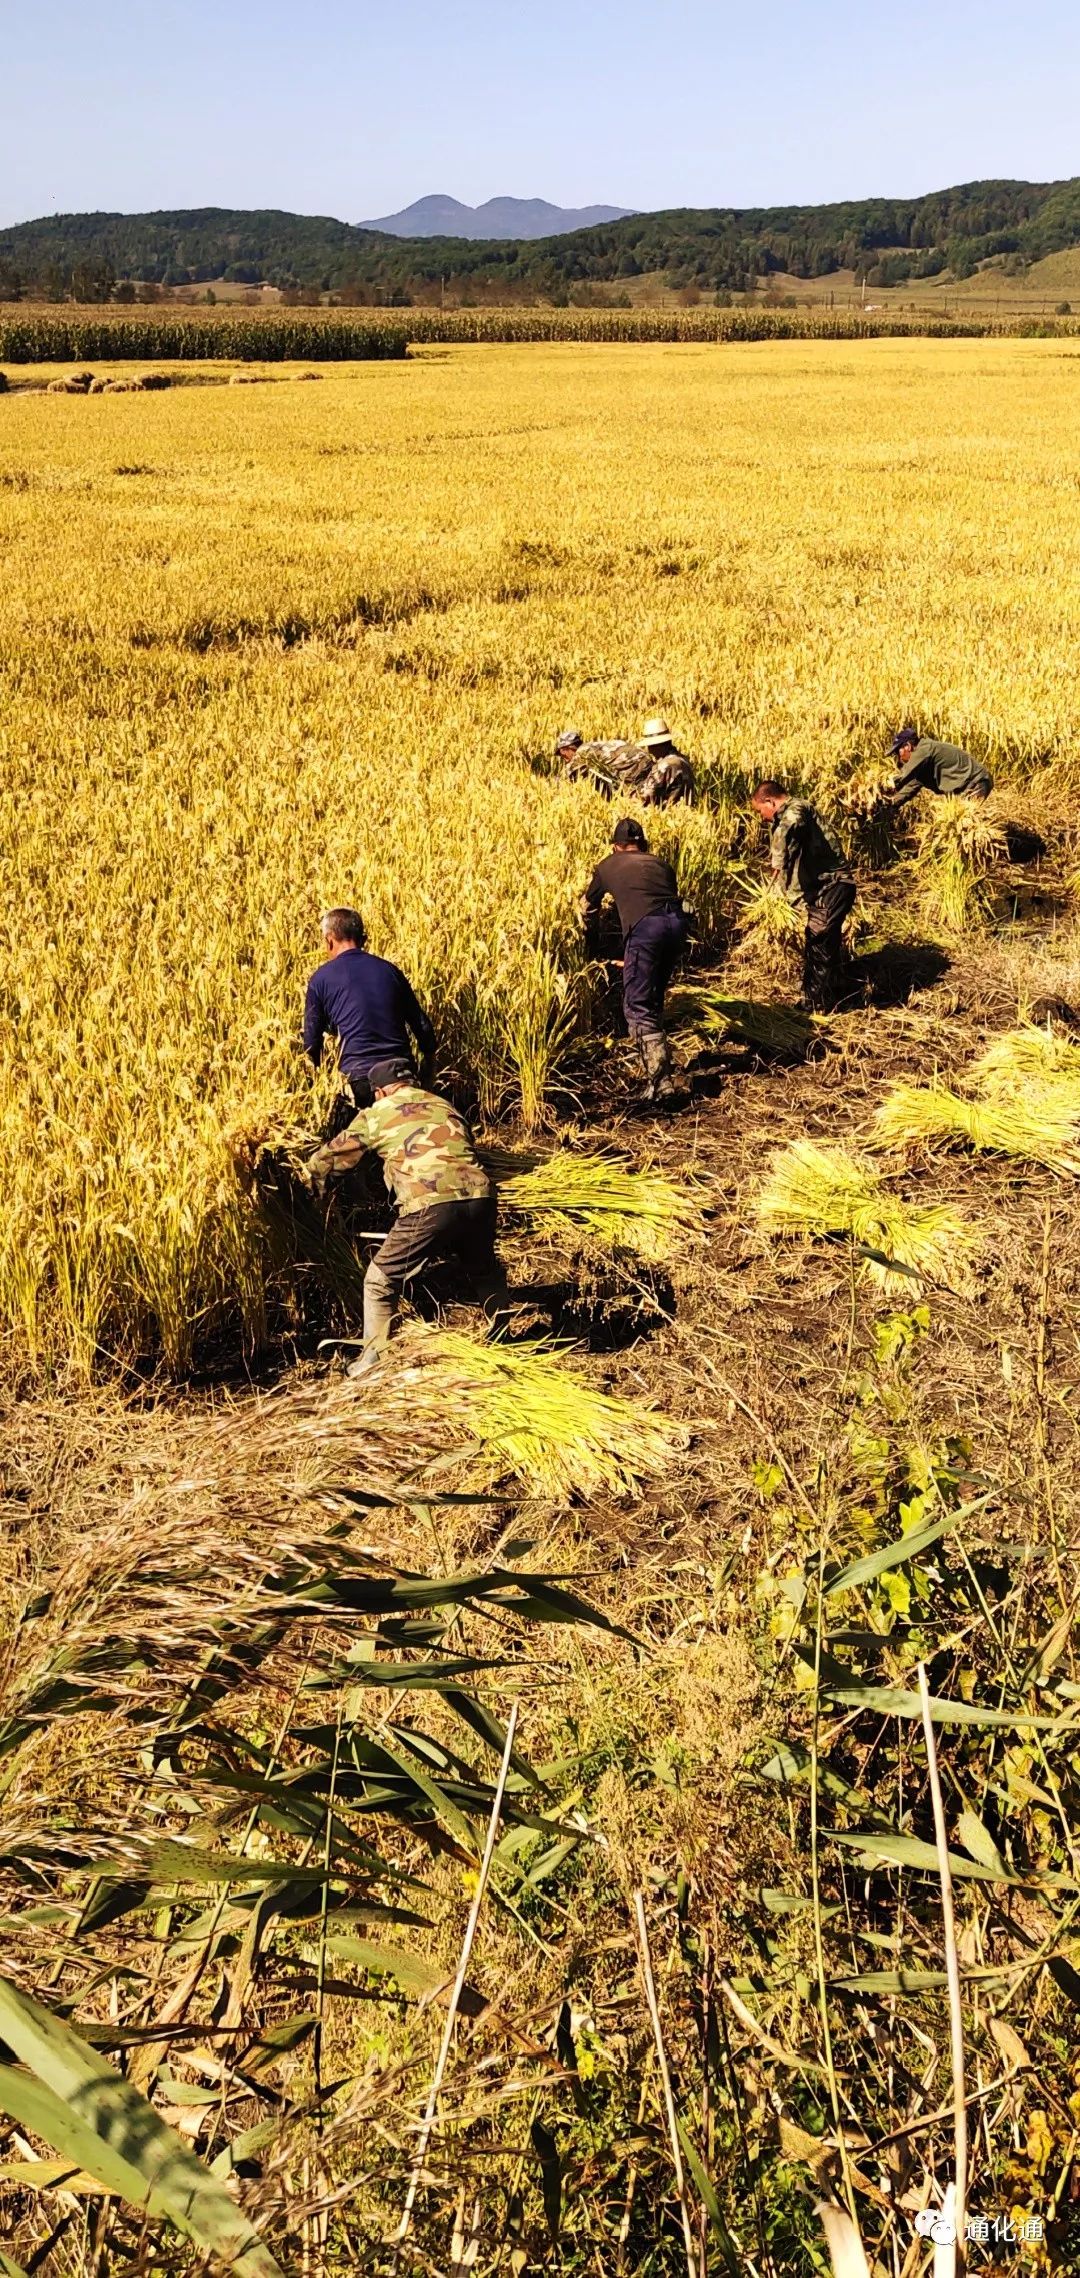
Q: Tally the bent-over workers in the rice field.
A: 7